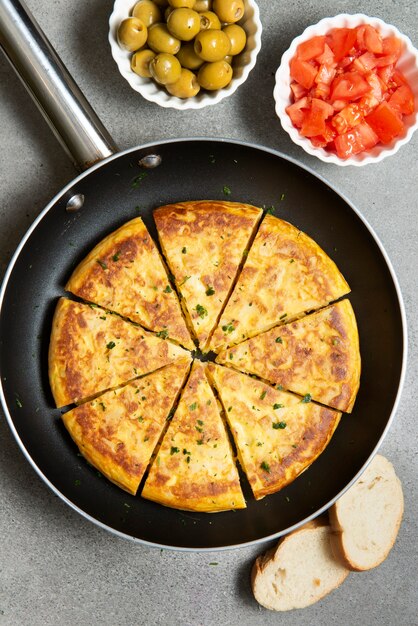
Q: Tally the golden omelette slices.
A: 8